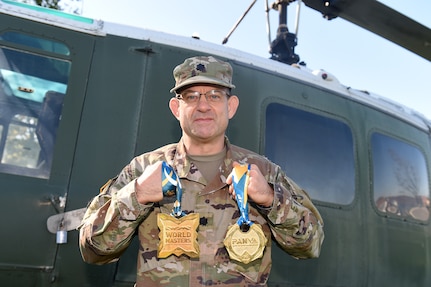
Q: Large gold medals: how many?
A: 2